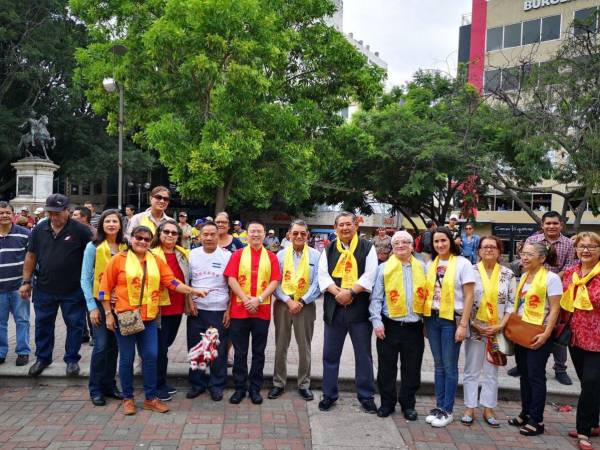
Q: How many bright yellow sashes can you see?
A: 12